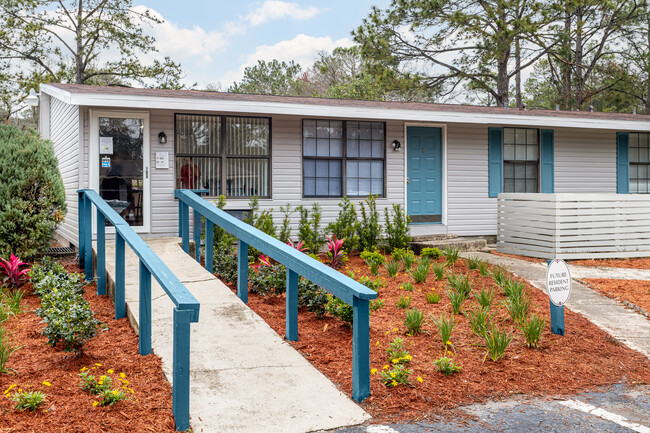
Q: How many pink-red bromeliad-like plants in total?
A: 4